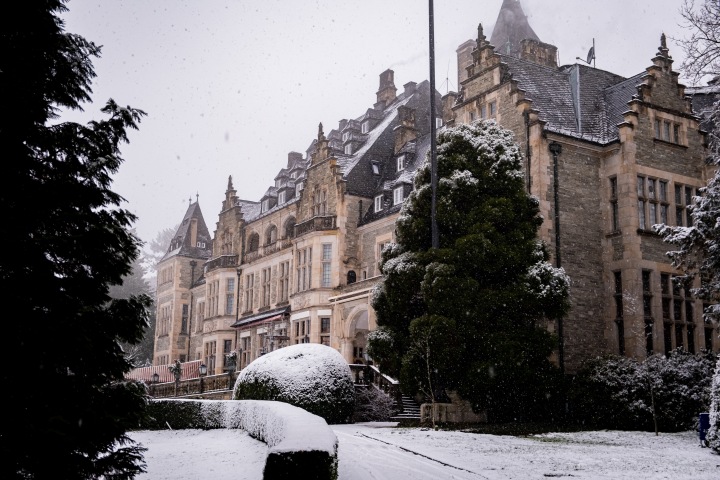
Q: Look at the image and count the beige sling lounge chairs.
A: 0